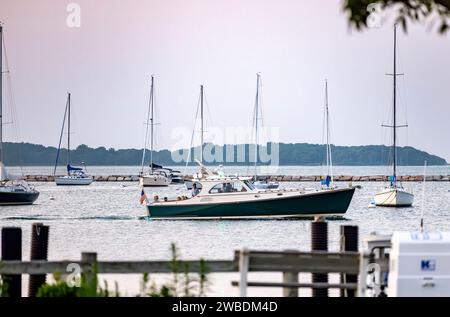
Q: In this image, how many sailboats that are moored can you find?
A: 7